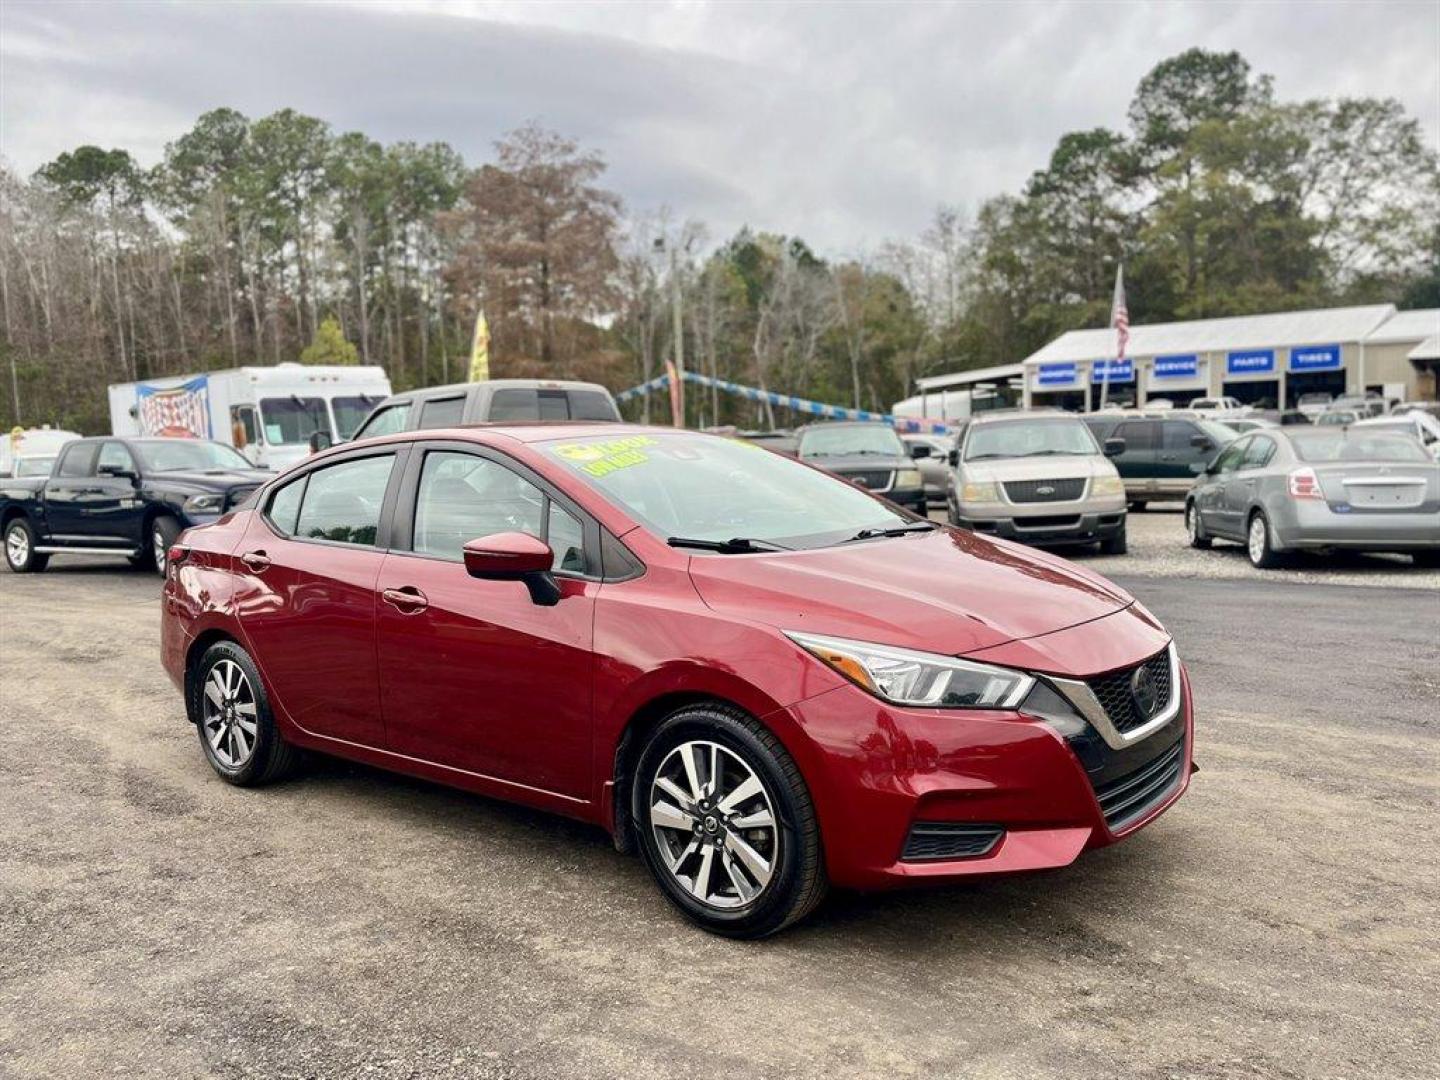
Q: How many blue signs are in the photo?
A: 5